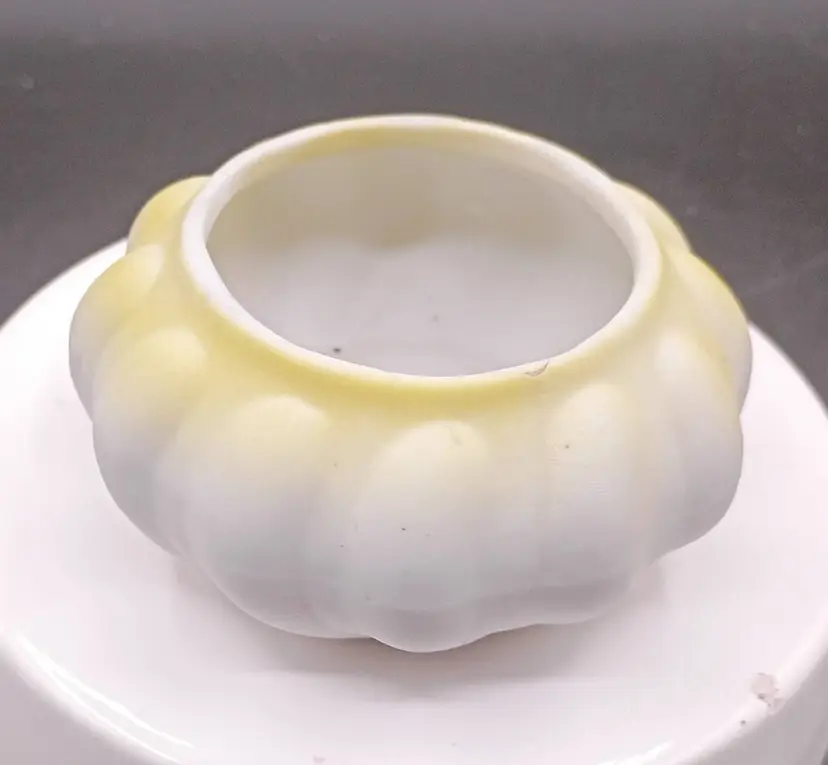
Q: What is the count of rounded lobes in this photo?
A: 9